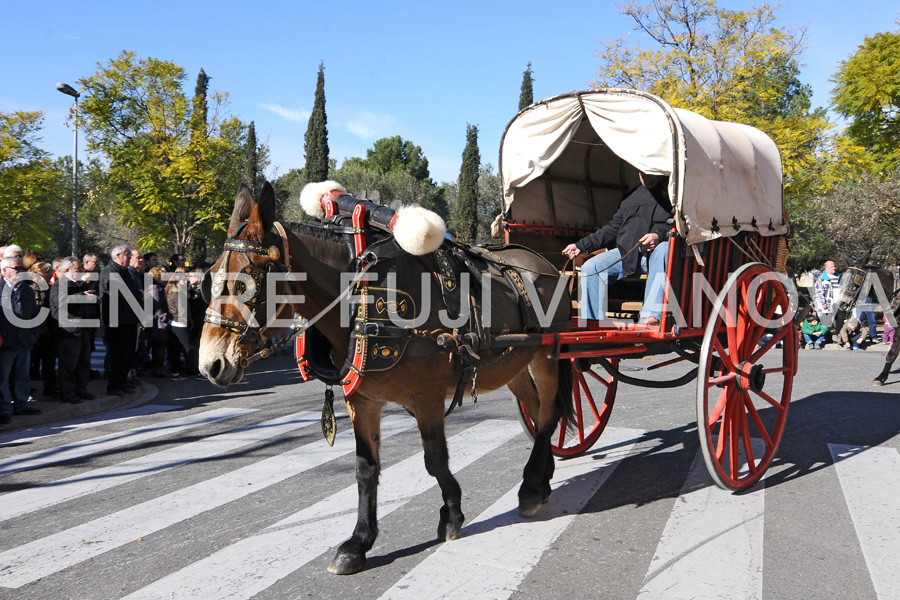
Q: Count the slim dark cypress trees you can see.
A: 5